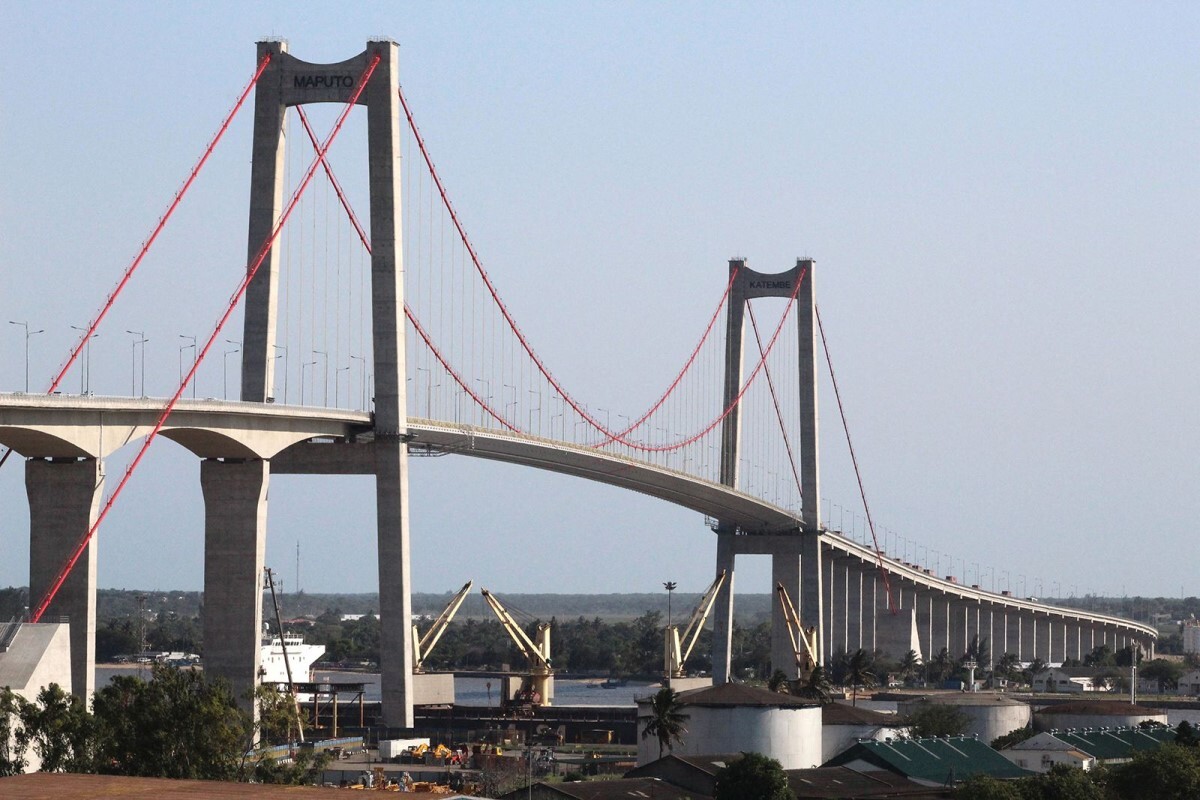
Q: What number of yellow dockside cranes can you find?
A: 4